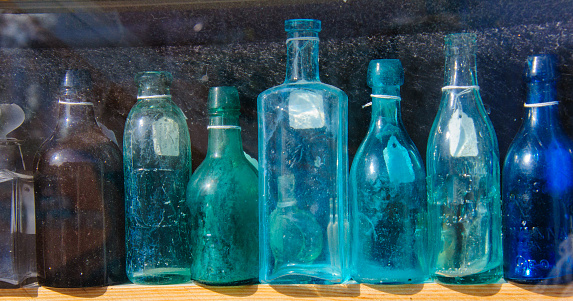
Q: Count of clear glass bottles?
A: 1